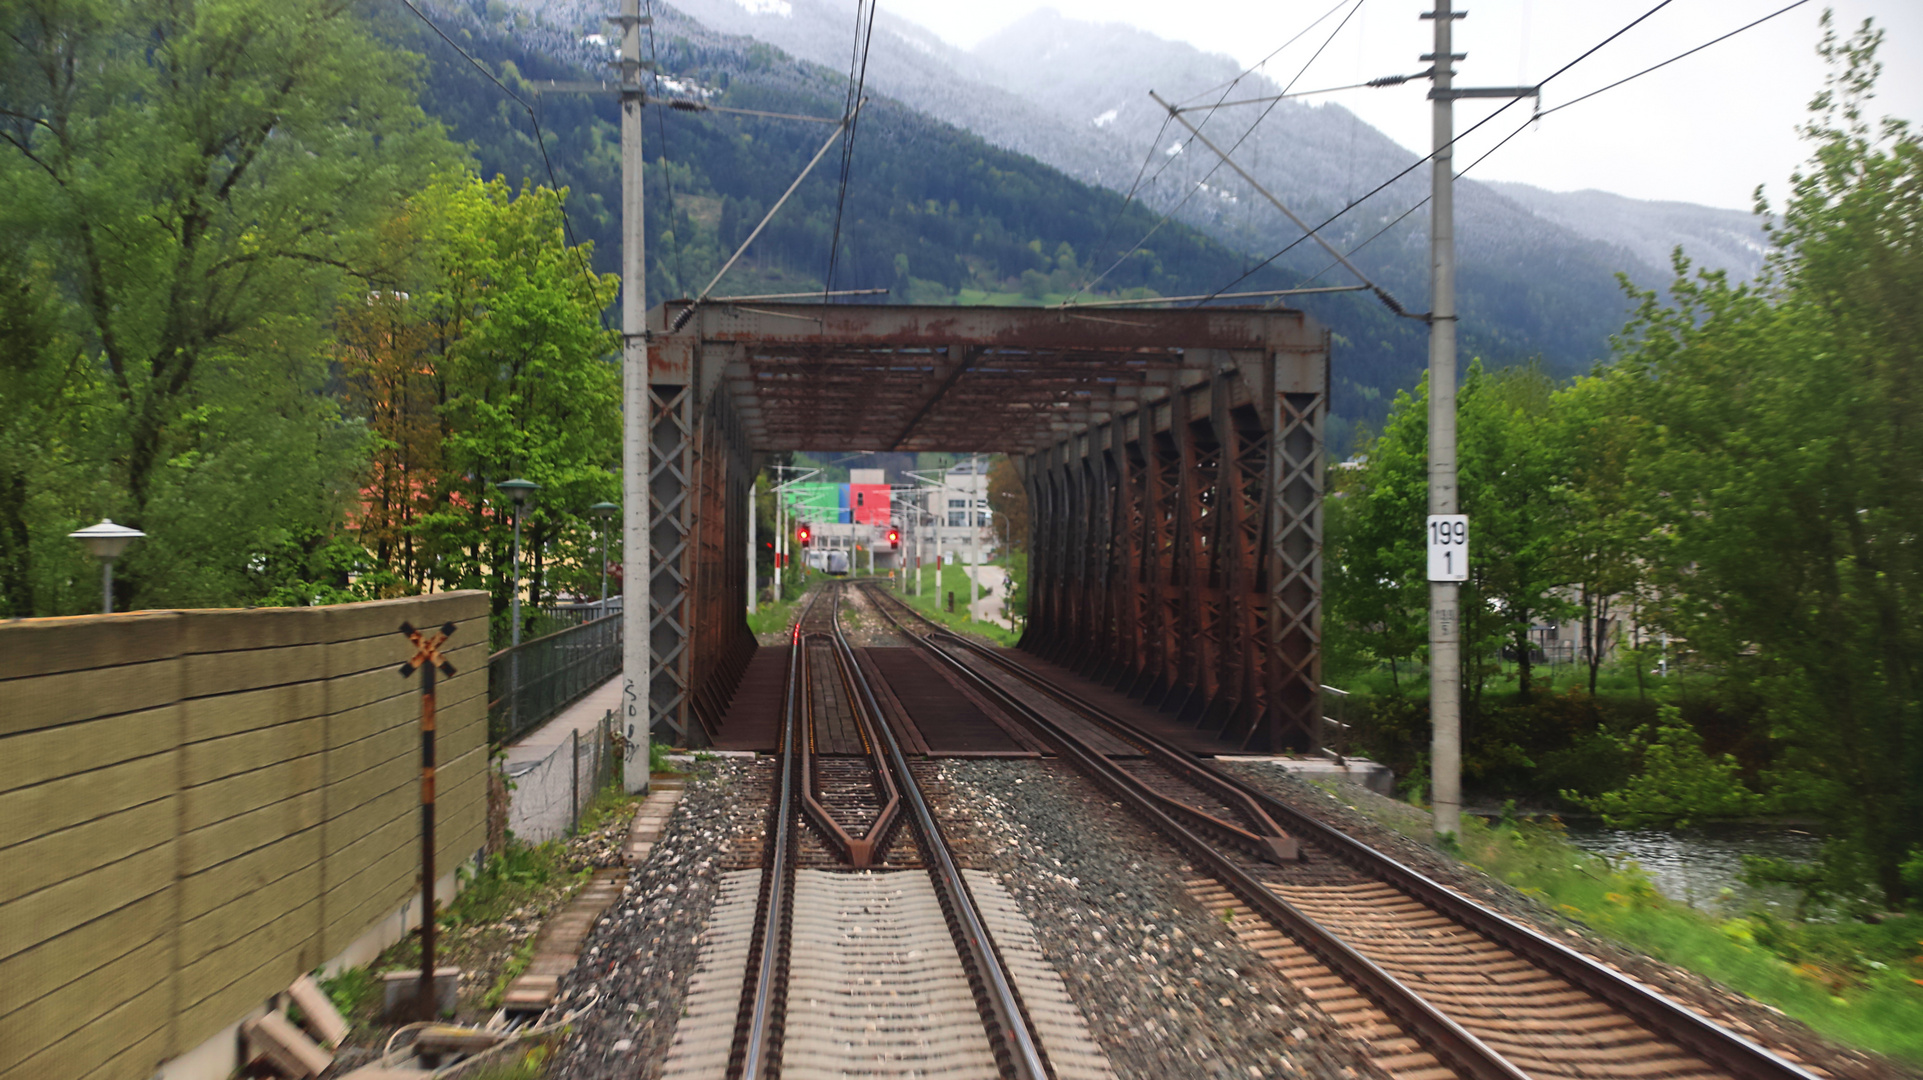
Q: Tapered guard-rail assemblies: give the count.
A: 2